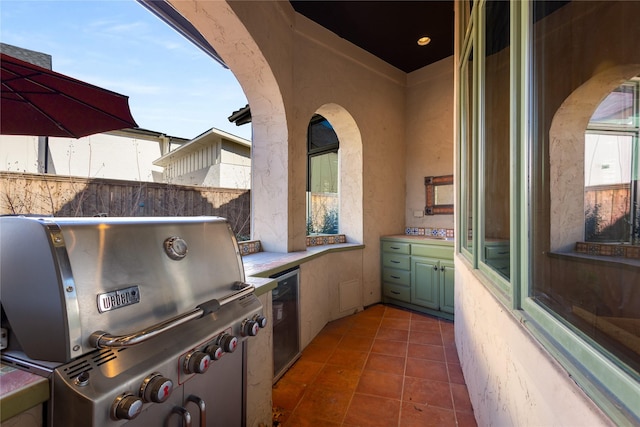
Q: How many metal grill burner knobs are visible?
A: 7